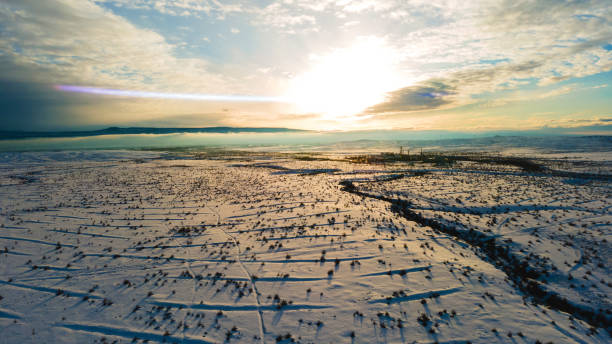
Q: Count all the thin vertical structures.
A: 3